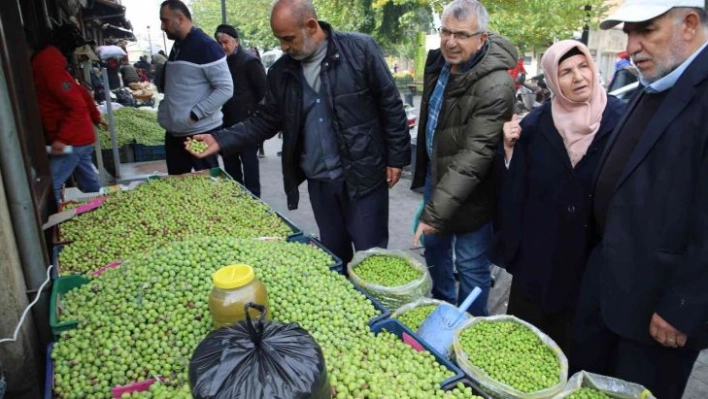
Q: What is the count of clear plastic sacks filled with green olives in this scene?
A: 4